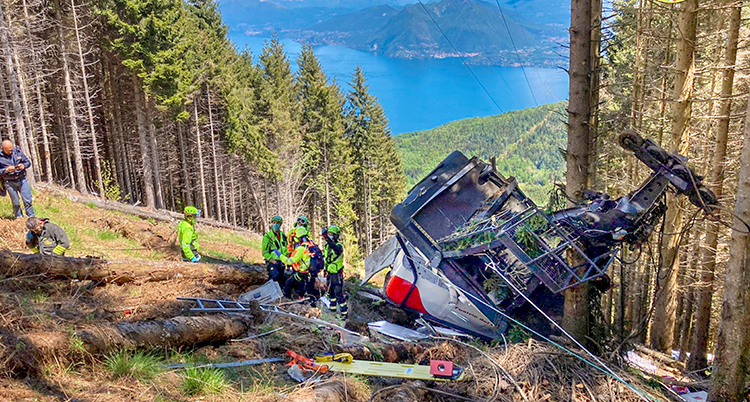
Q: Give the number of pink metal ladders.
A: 0